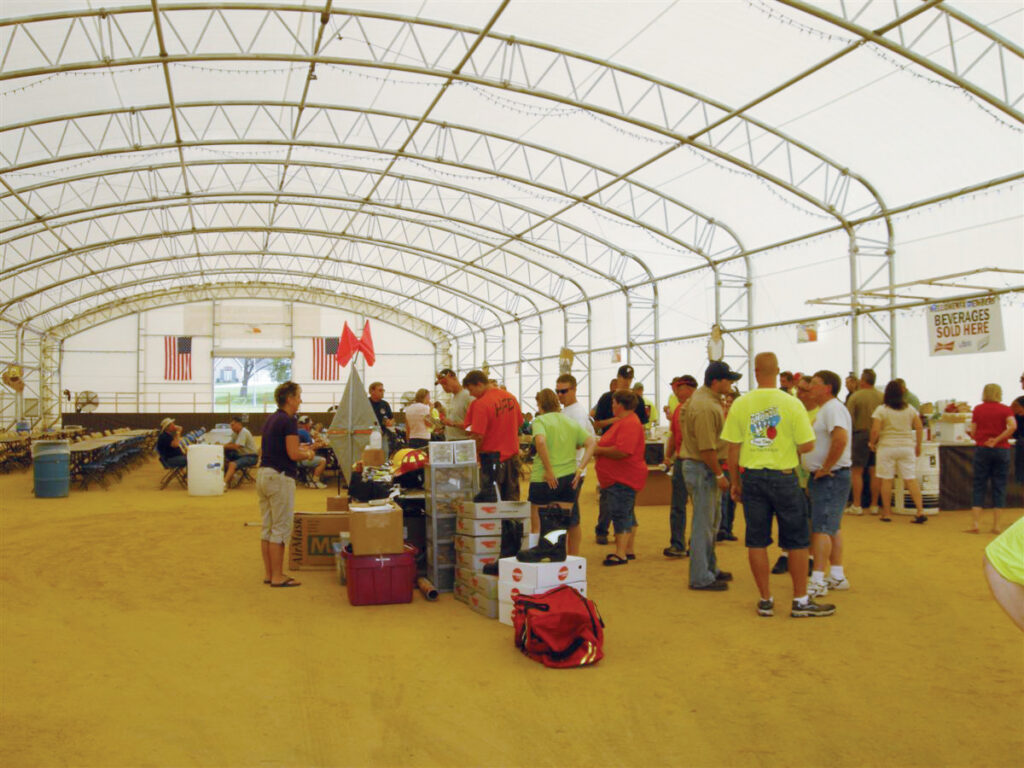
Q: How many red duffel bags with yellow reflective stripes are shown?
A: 1